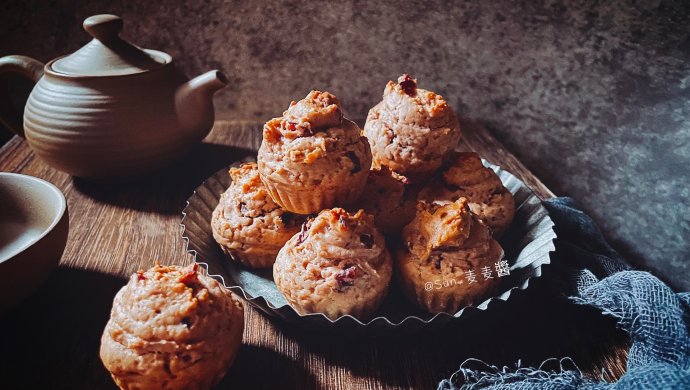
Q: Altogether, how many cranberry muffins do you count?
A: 8